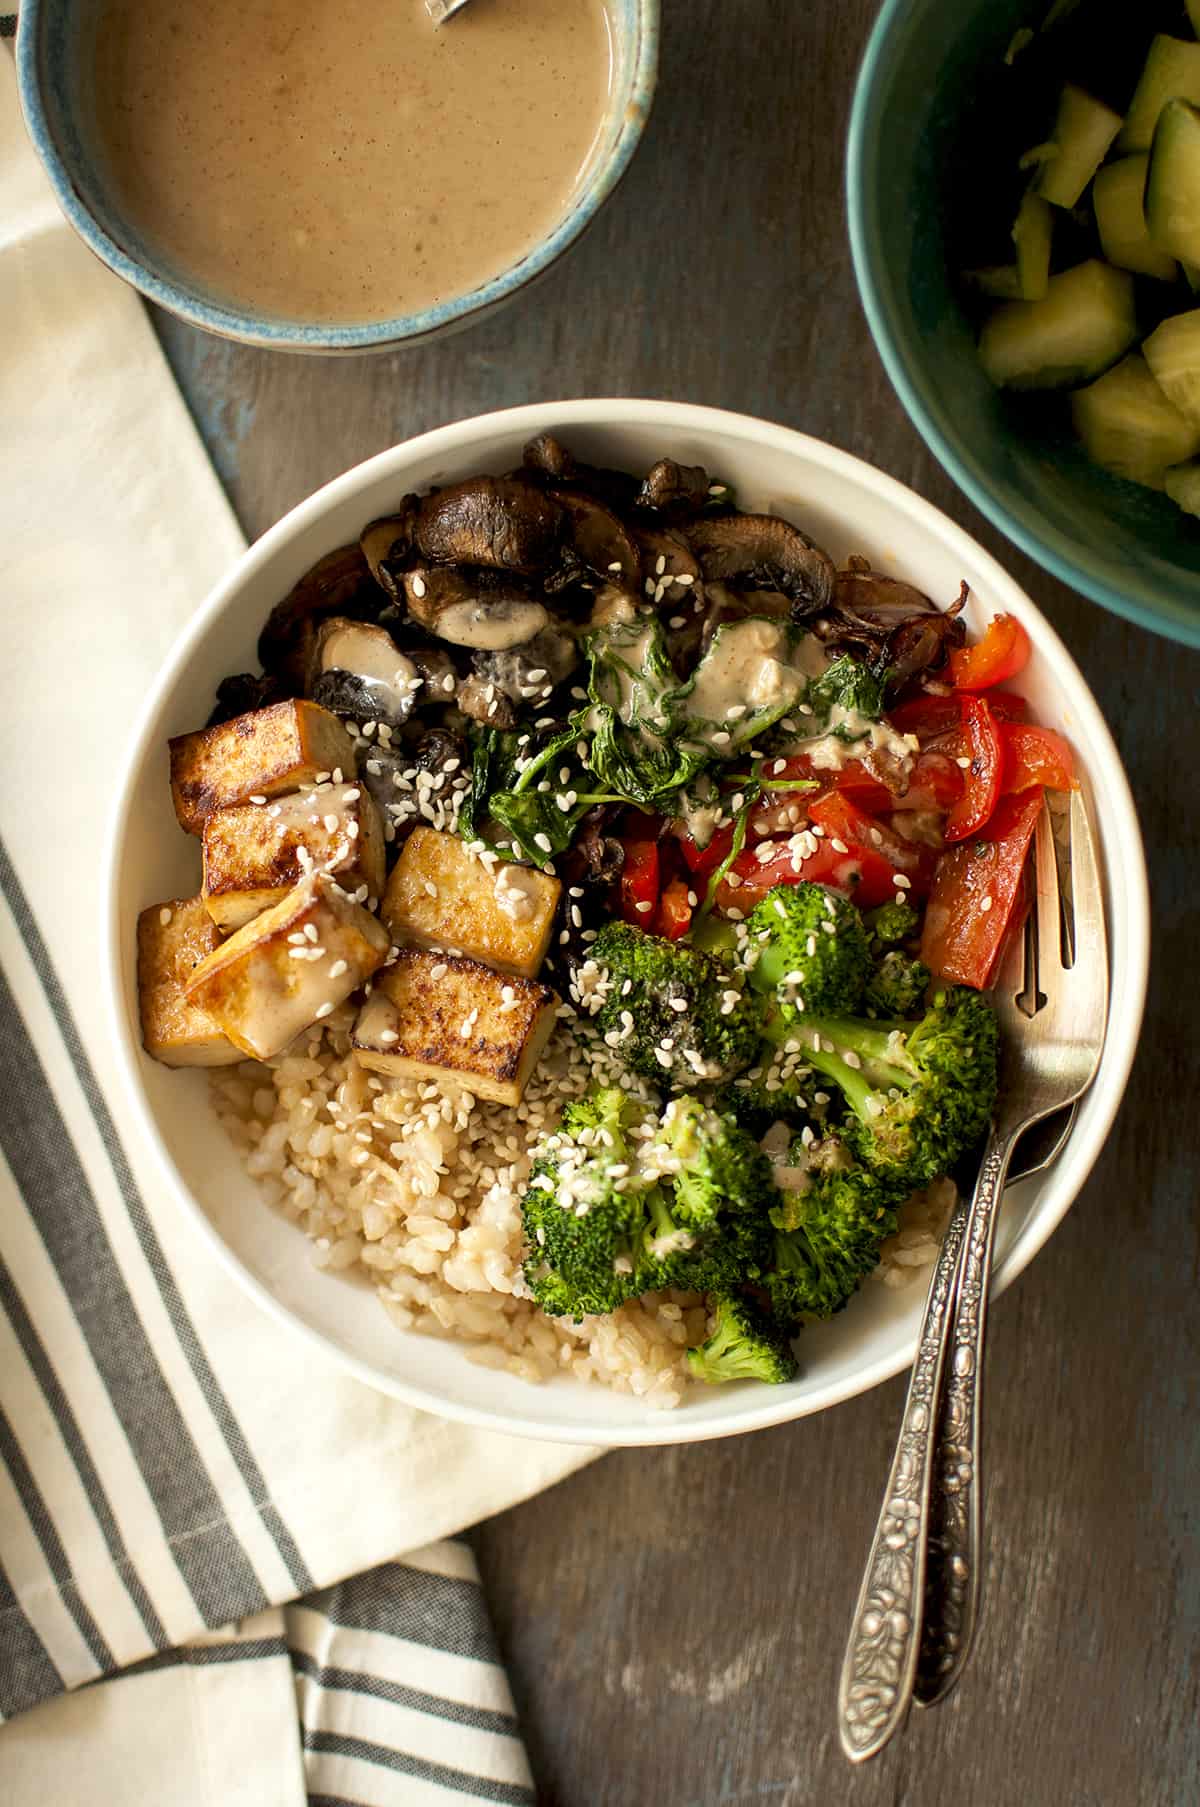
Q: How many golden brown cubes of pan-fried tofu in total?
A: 6